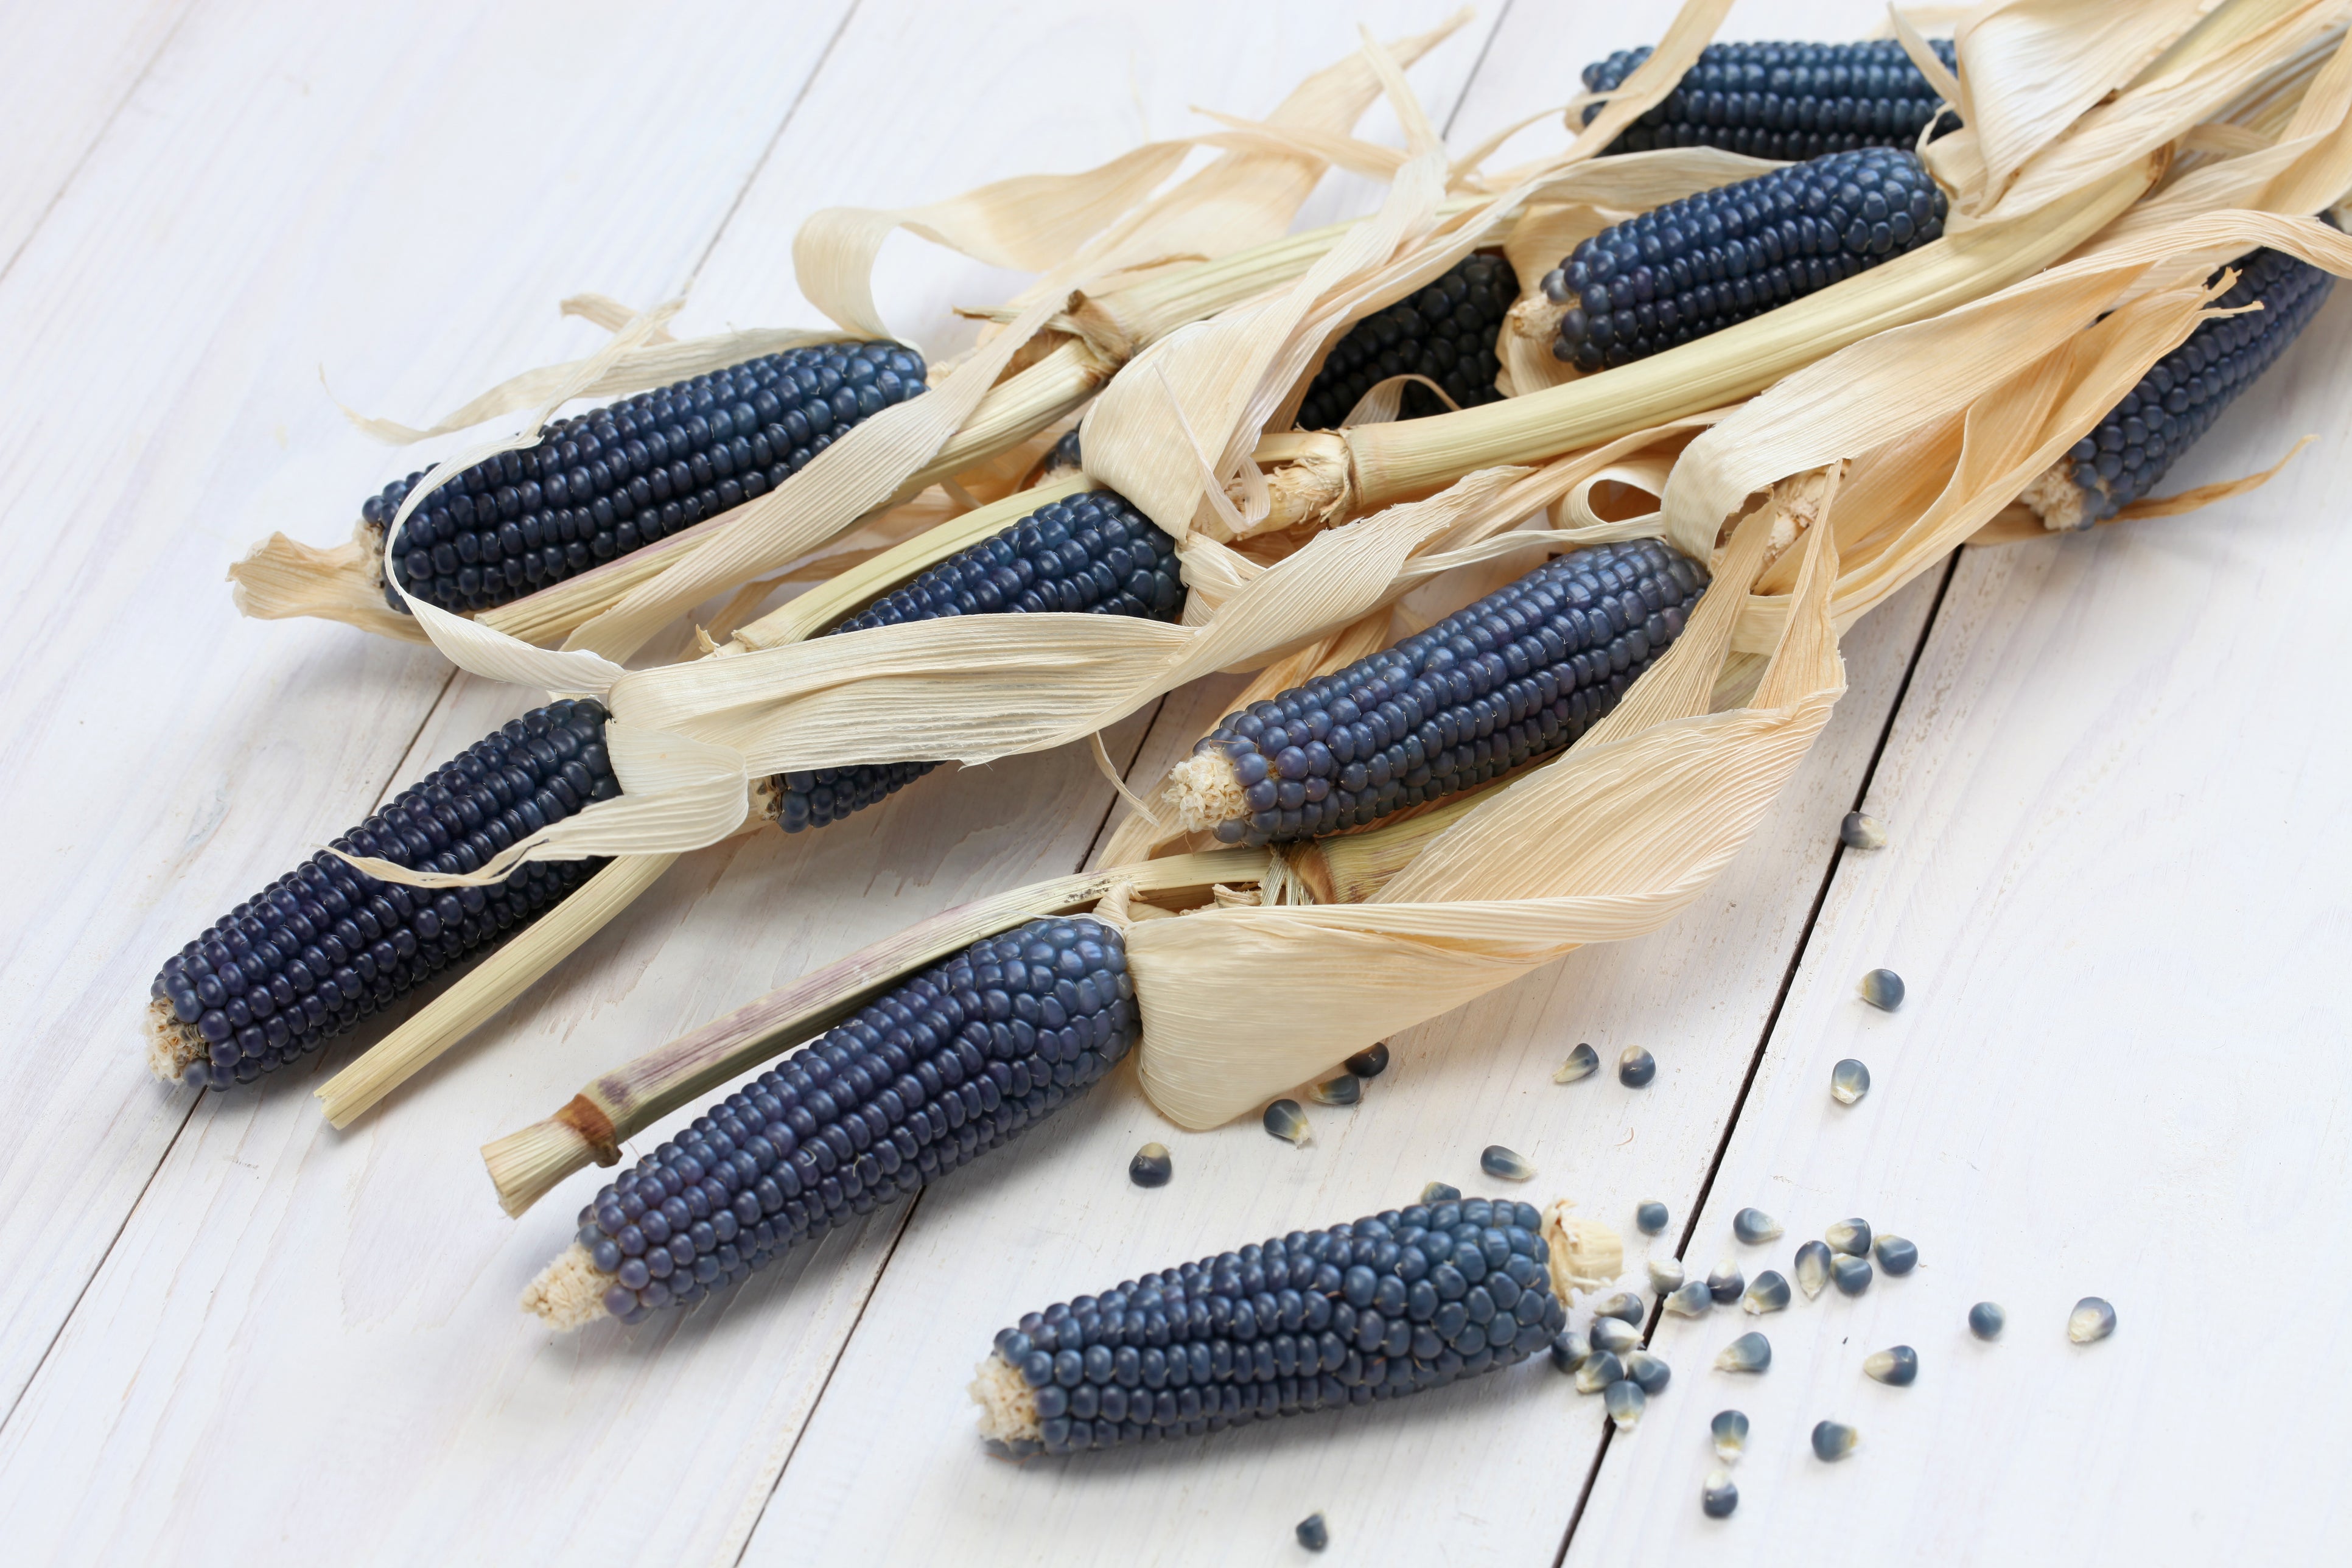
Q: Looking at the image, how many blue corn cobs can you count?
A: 10